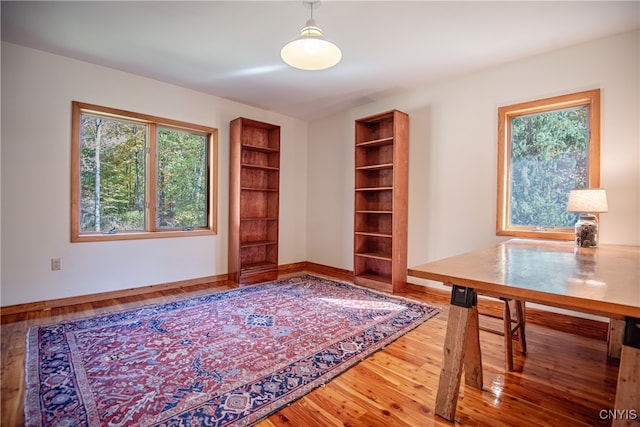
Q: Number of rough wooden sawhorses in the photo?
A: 2